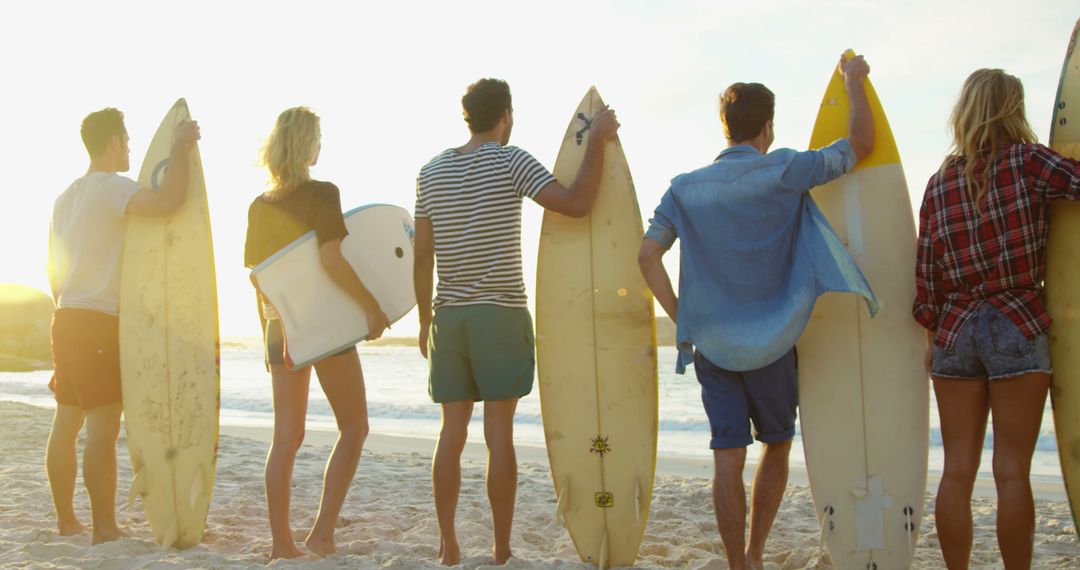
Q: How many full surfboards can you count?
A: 3